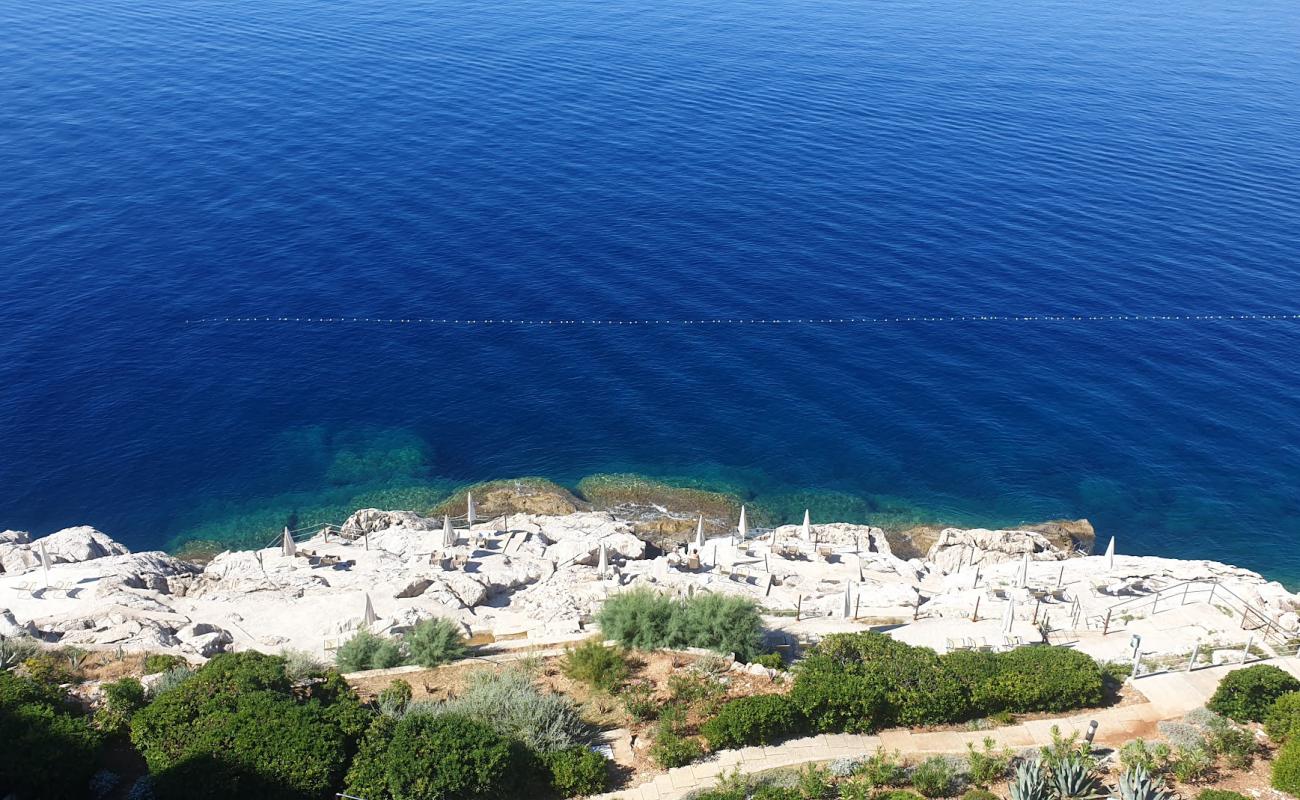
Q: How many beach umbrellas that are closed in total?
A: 13